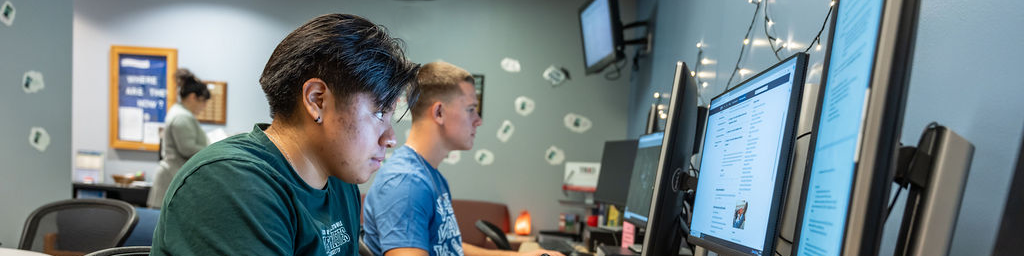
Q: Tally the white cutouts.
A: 11